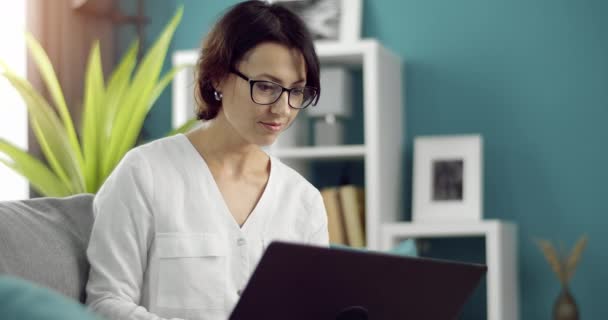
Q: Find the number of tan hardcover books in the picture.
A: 2